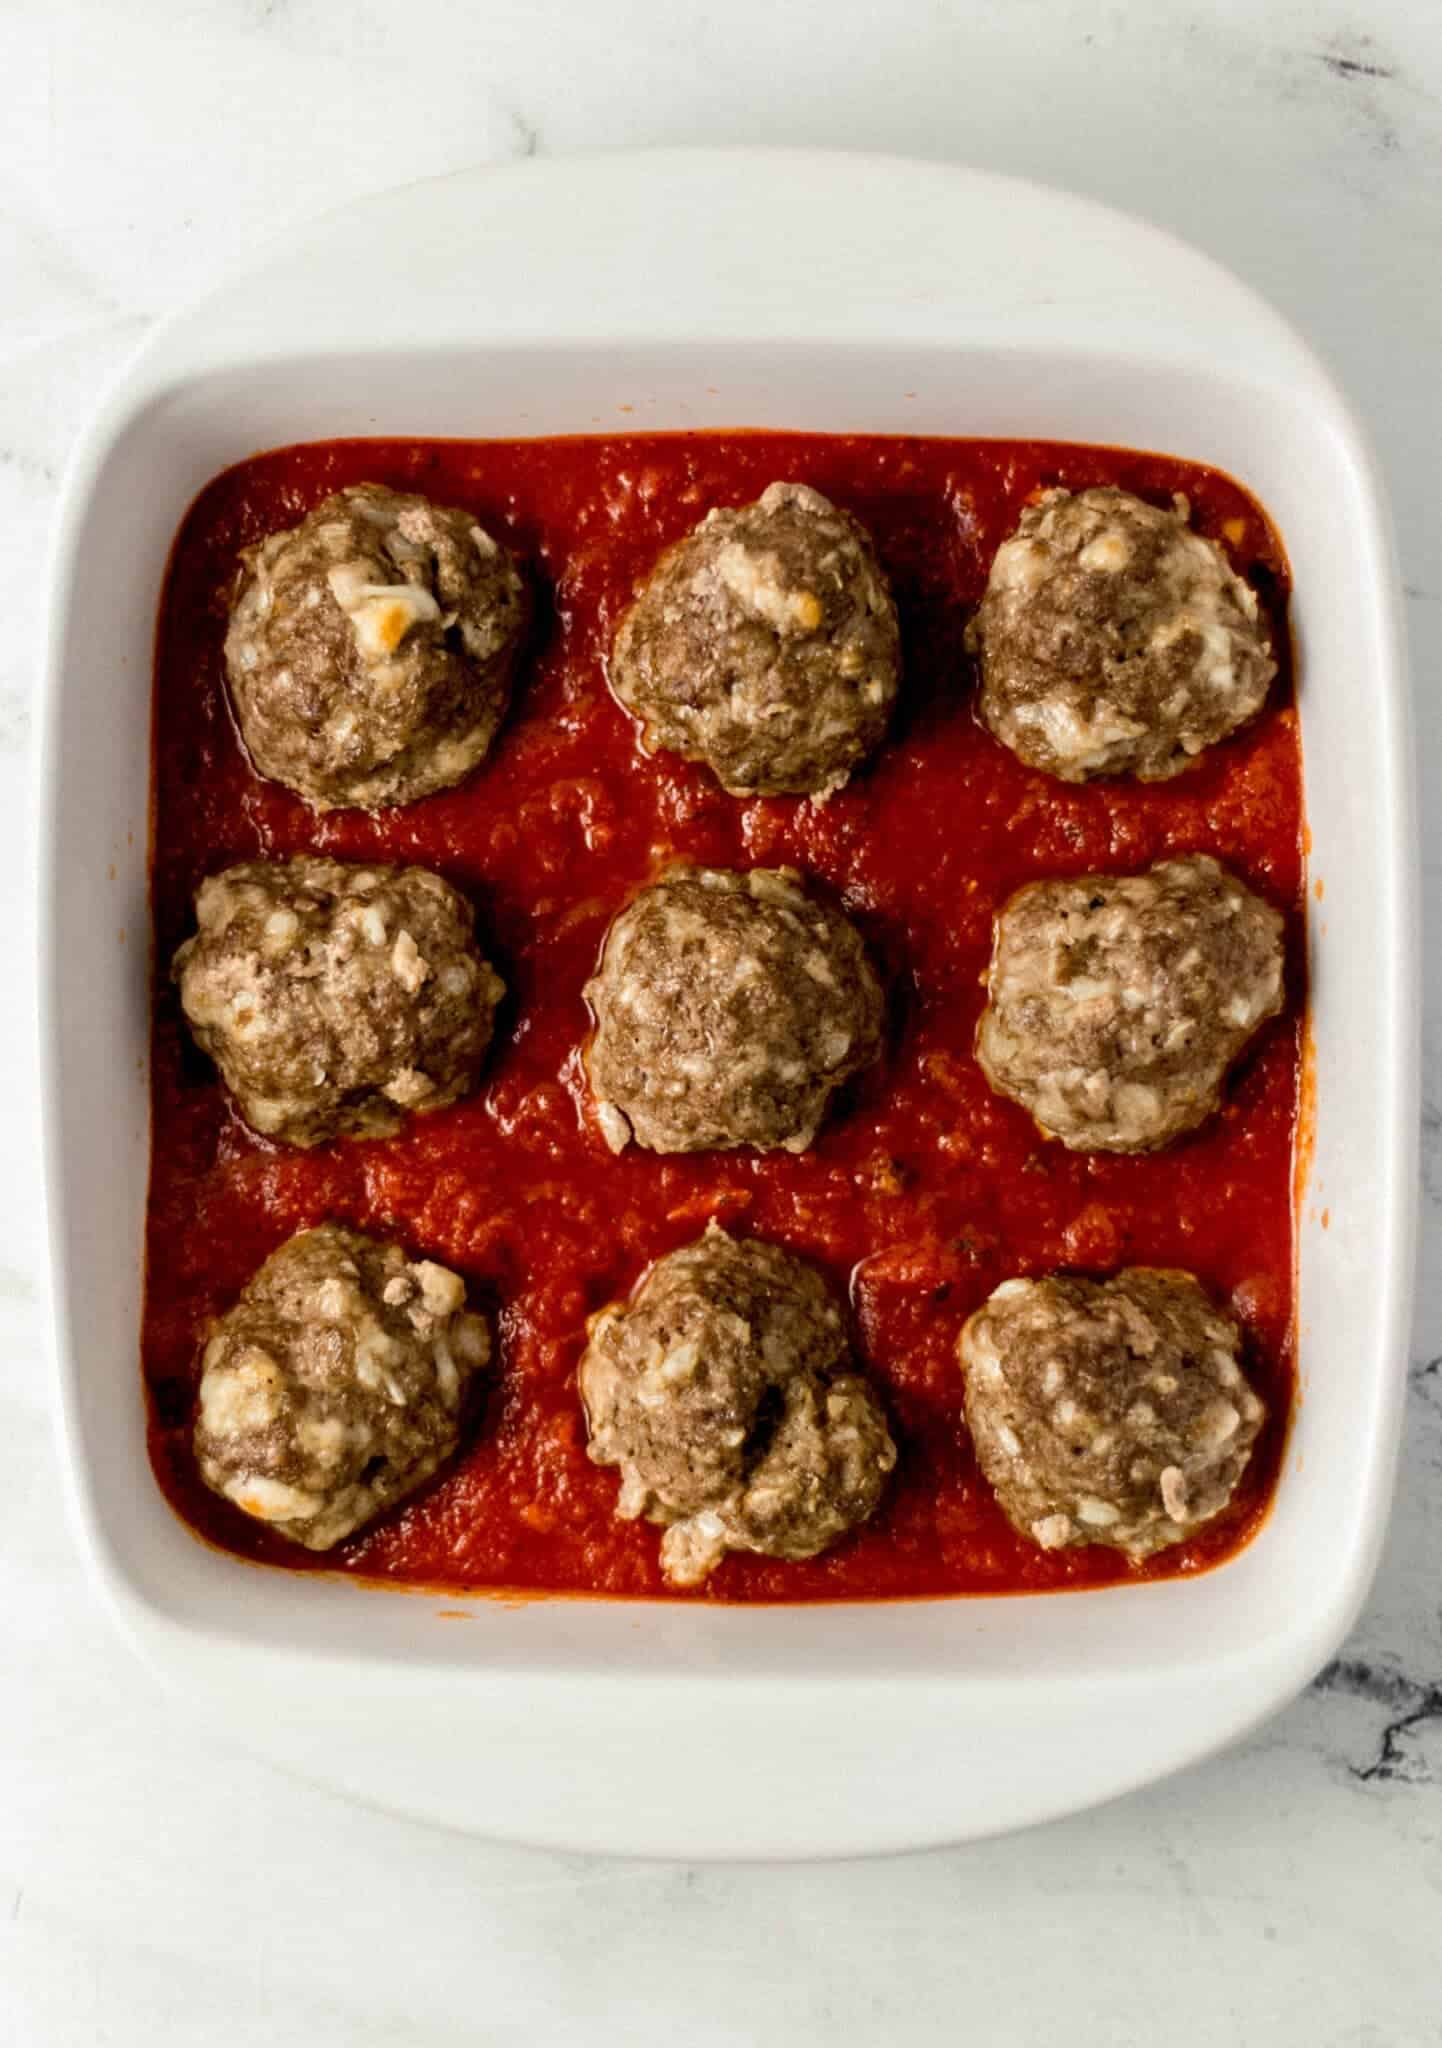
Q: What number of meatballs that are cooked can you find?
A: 9